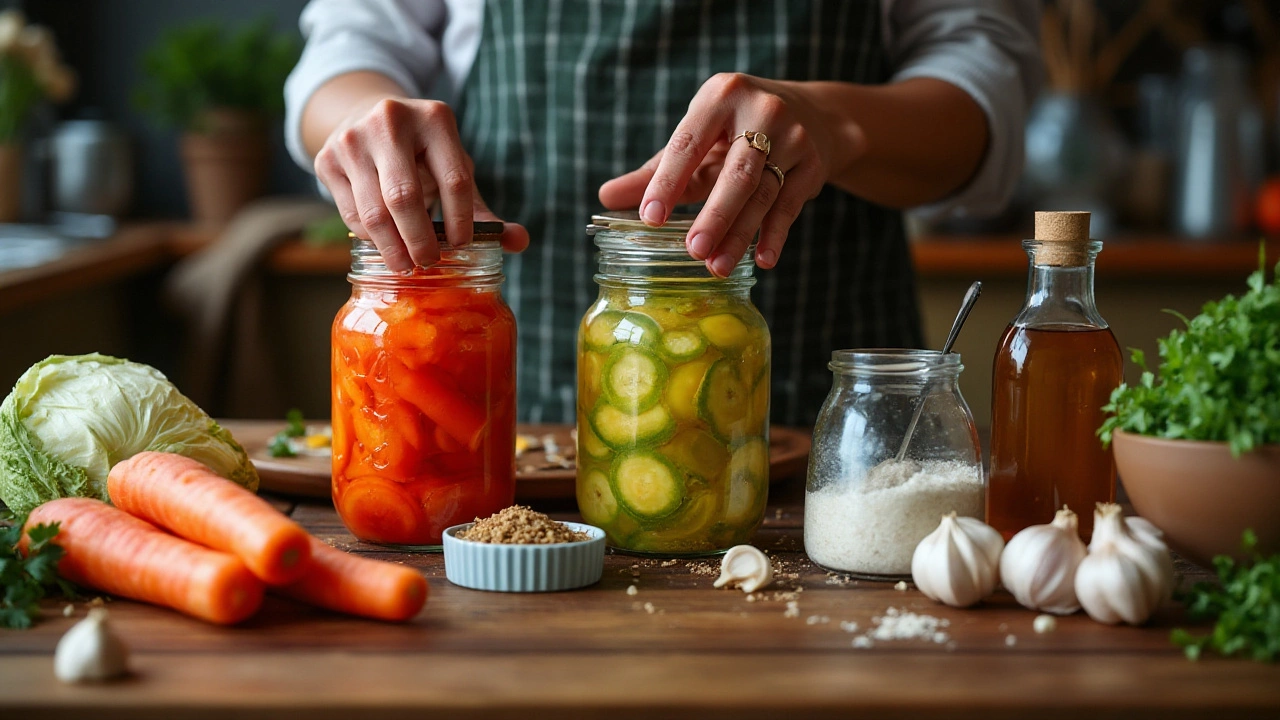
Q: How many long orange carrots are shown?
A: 3